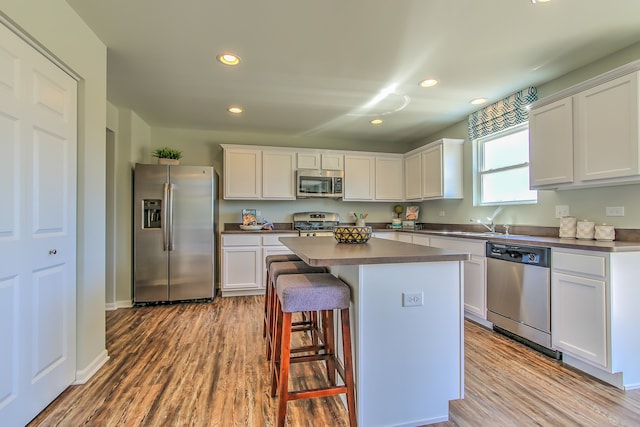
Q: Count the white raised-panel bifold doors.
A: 1